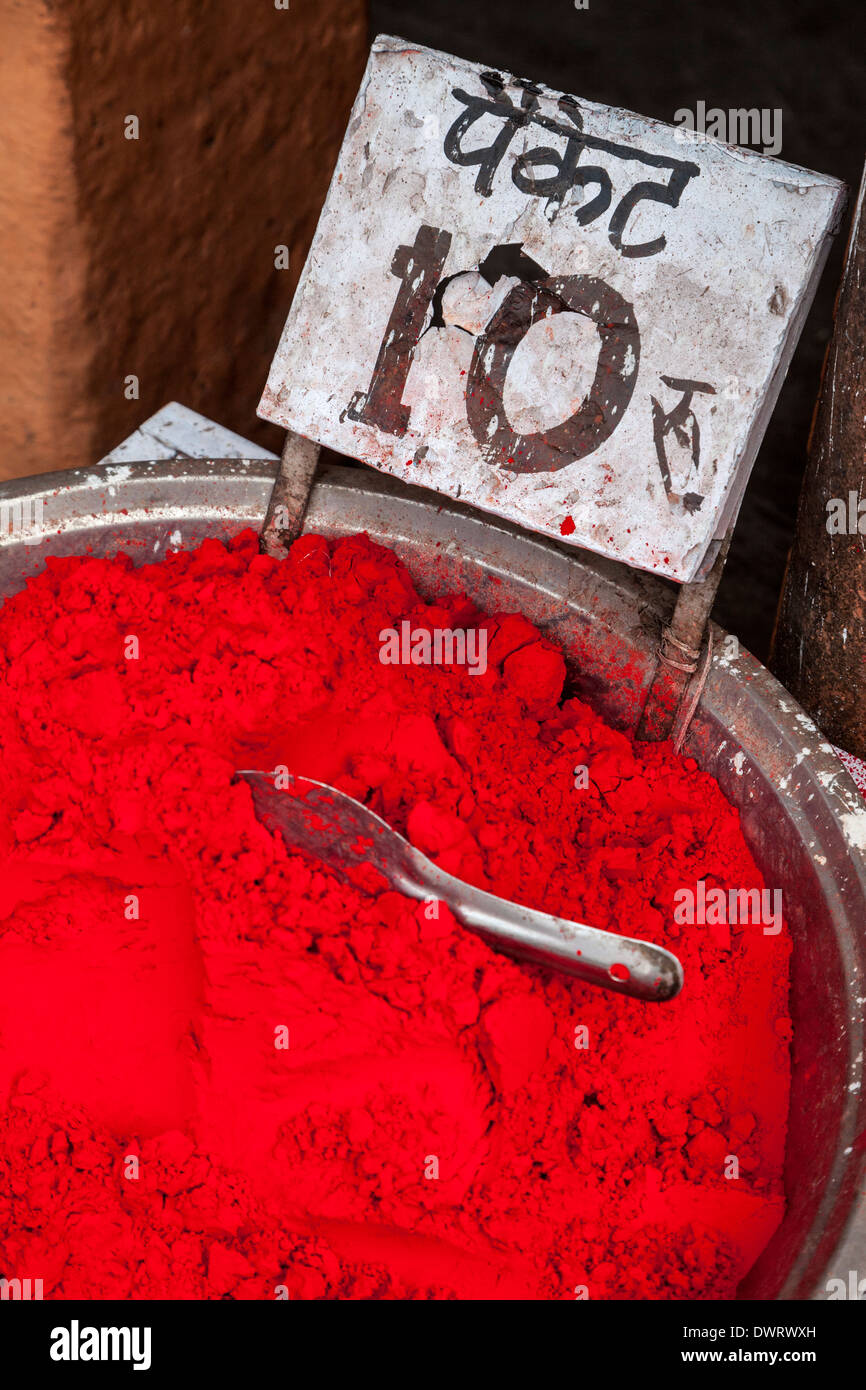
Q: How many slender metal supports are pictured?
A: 2